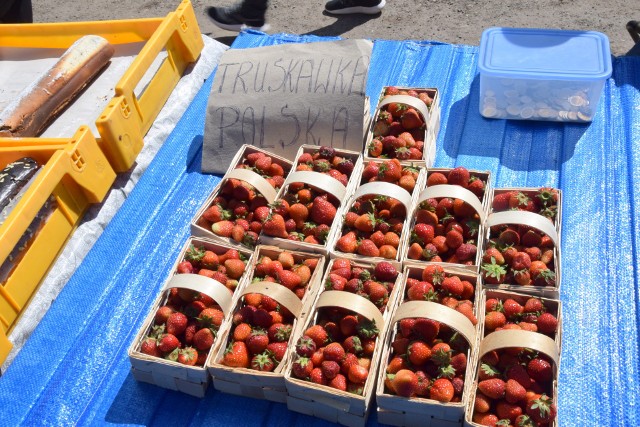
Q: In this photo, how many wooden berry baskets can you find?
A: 11